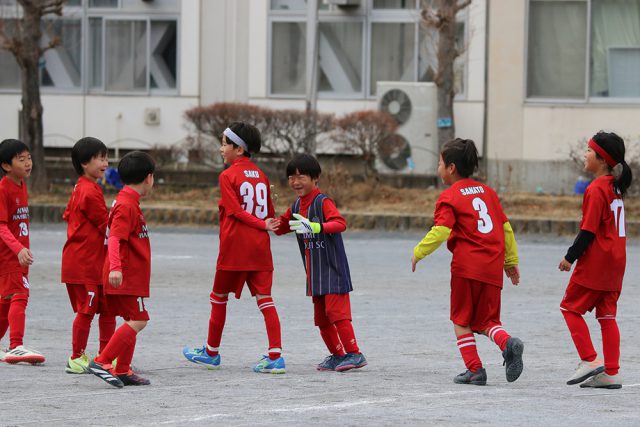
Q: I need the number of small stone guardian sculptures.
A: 0